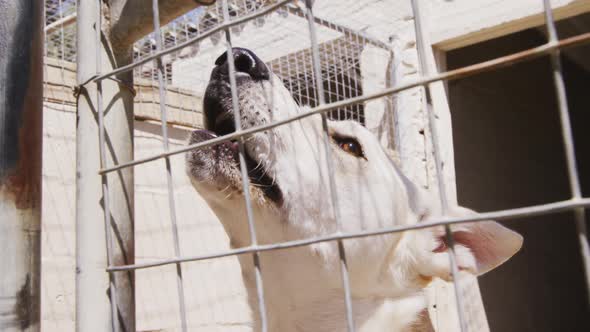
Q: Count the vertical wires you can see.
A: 6